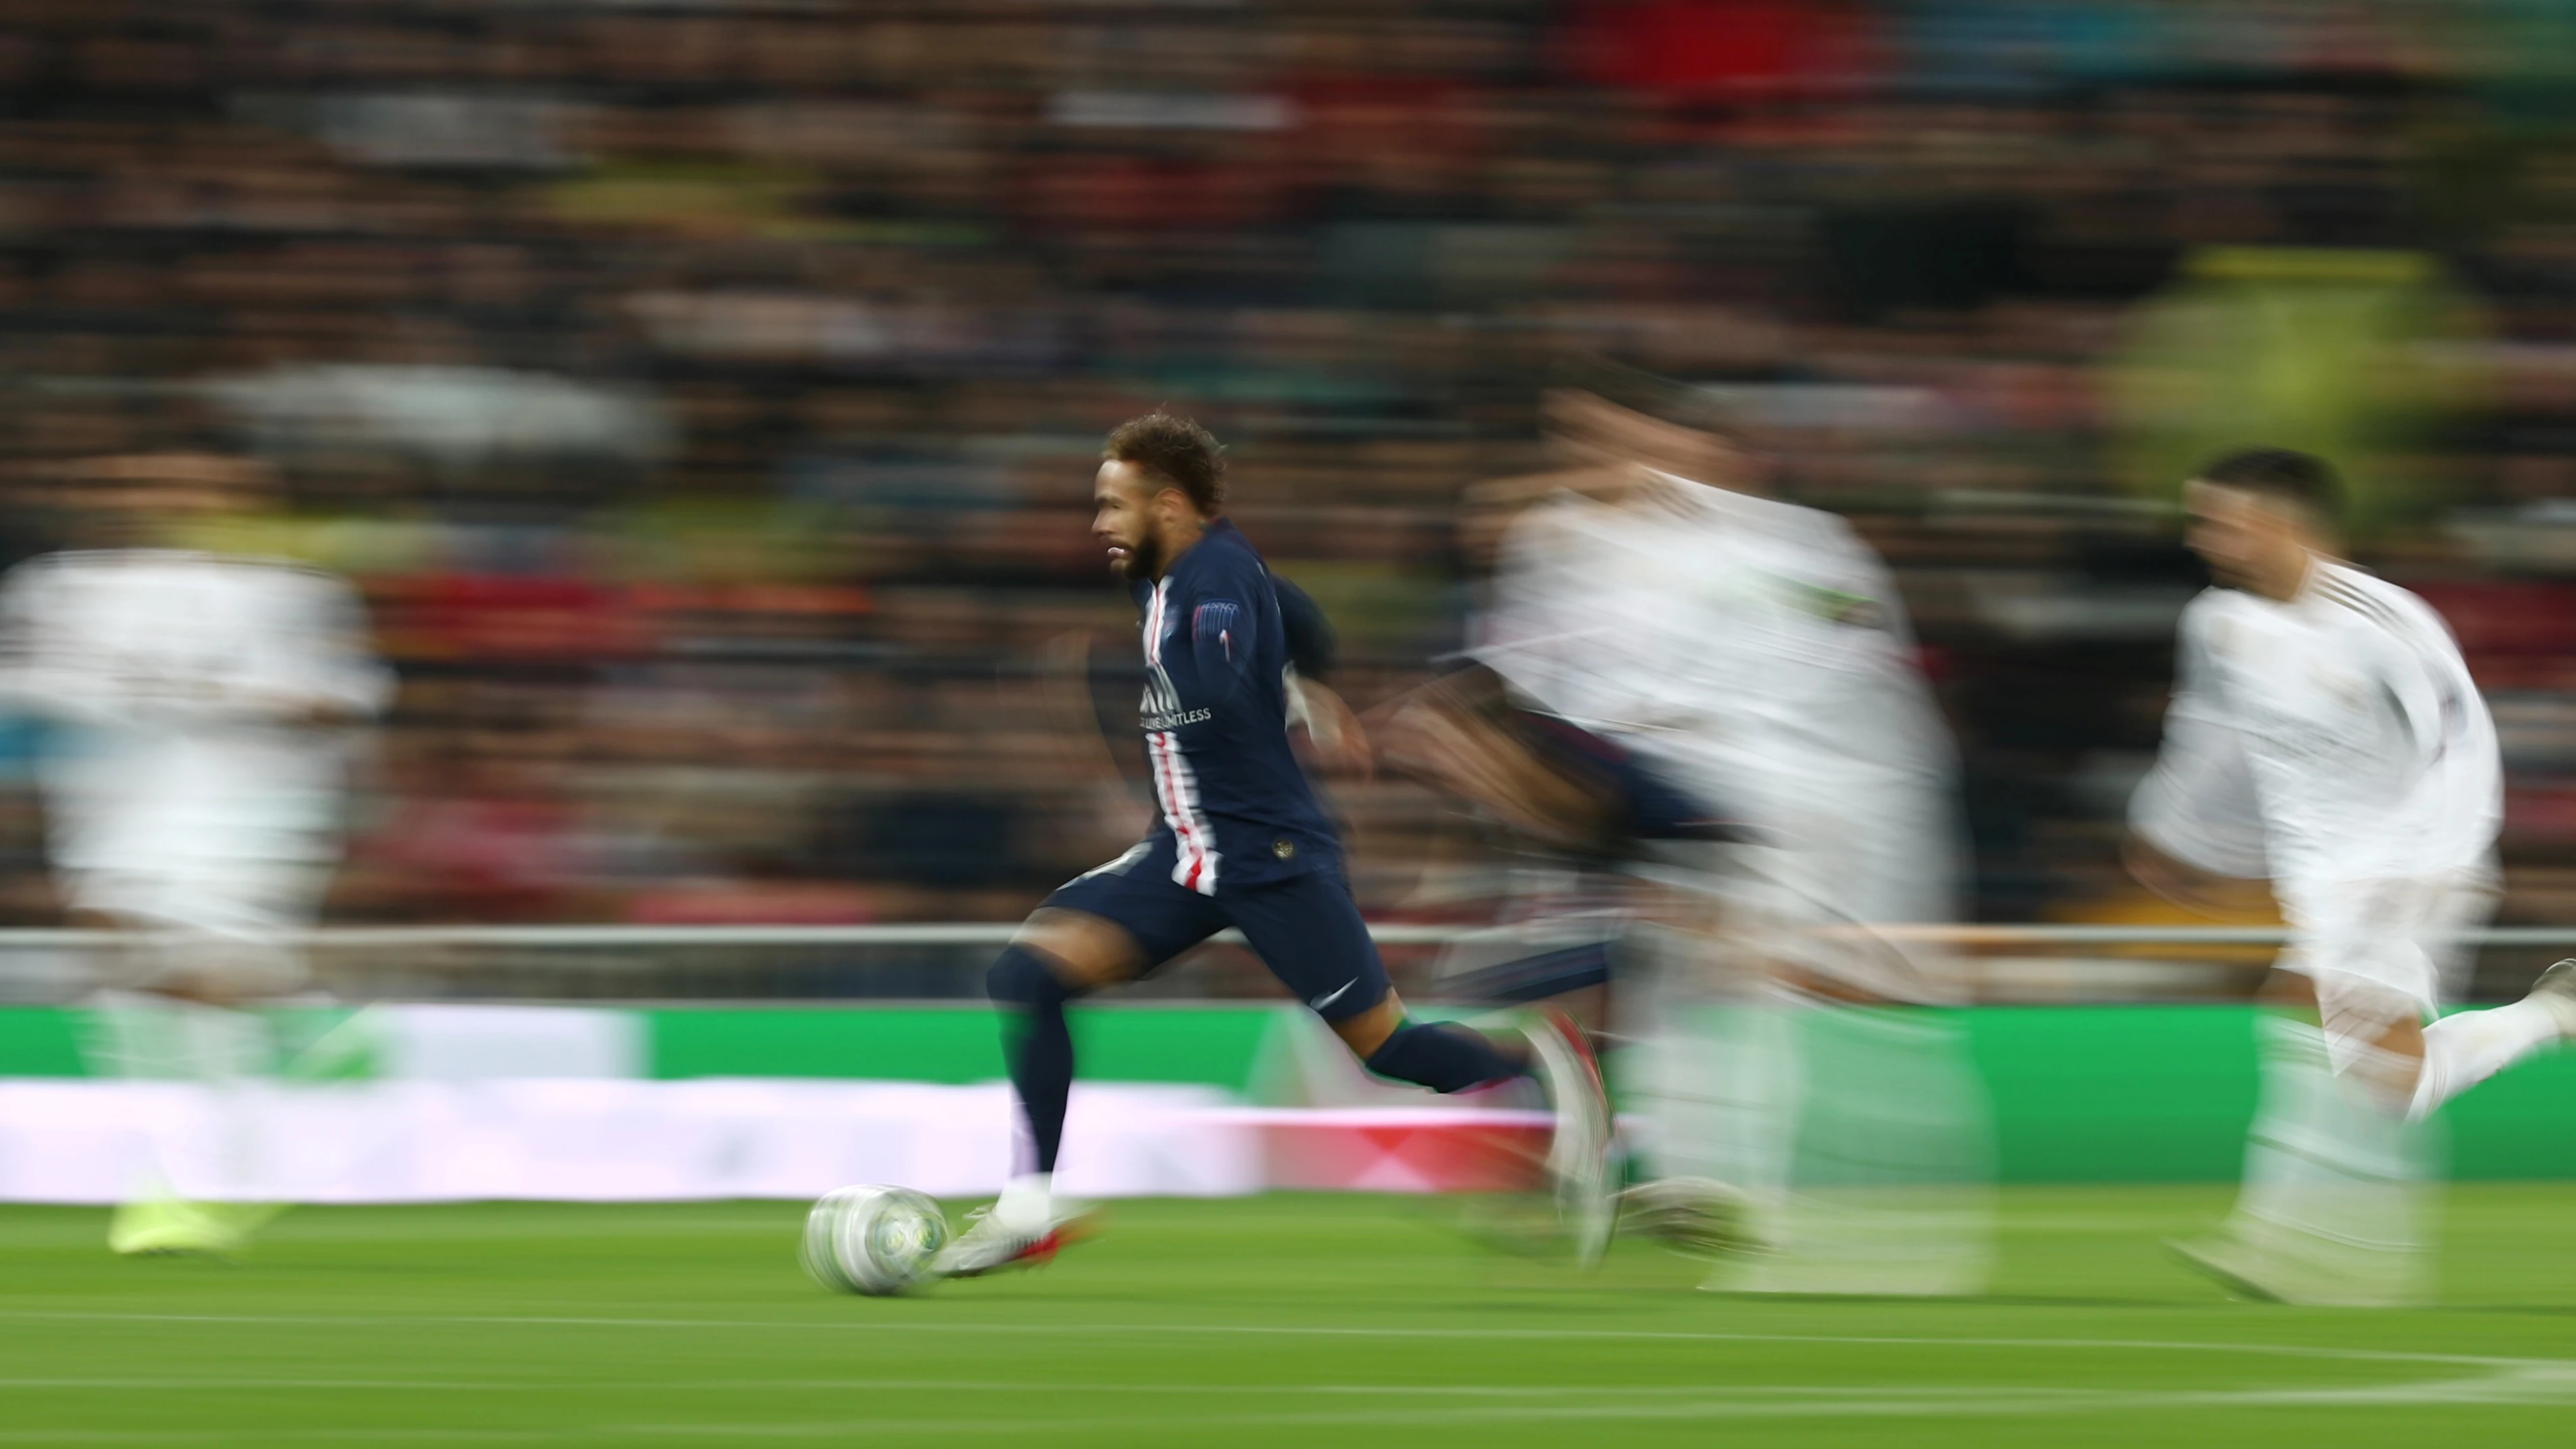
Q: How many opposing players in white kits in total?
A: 3